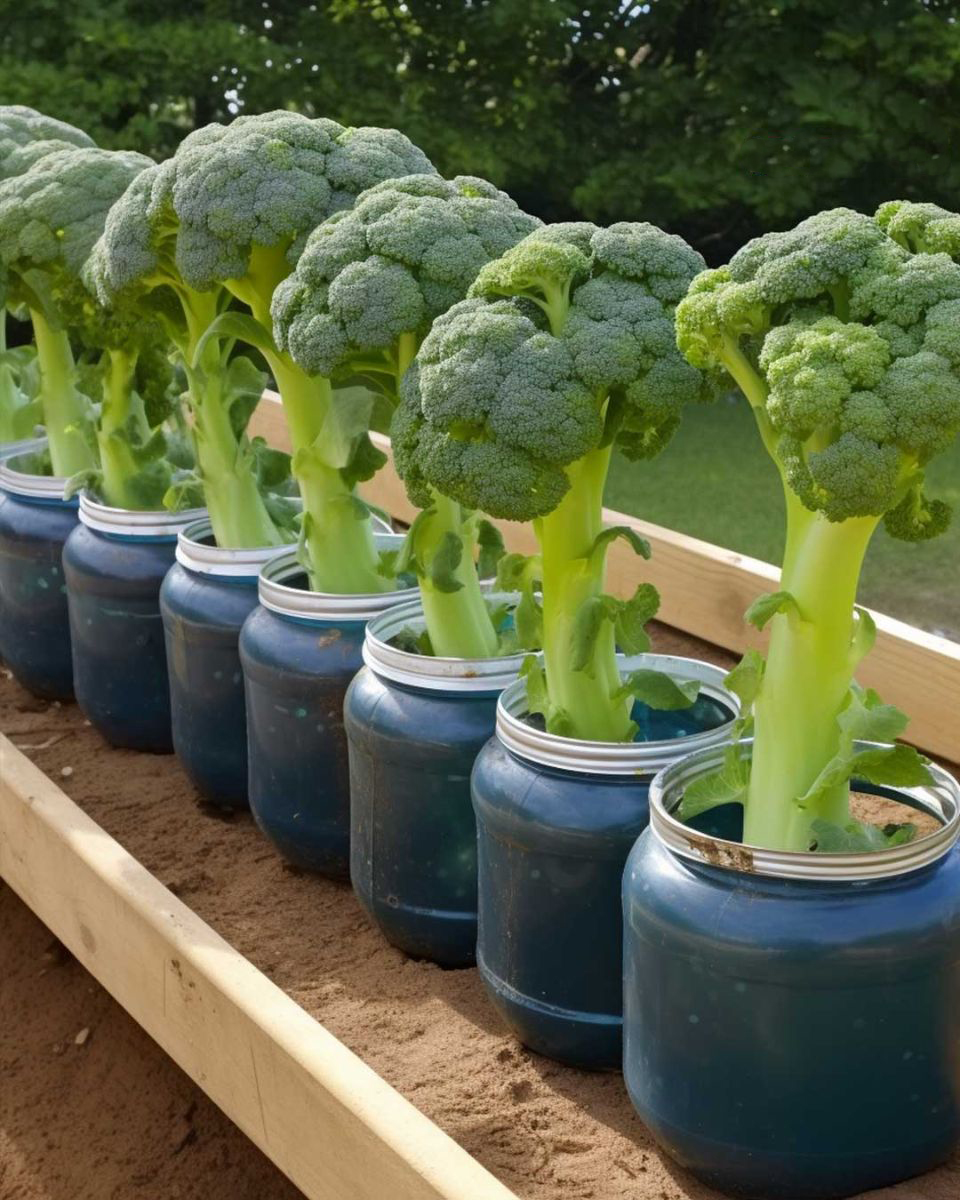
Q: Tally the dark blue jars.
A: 7